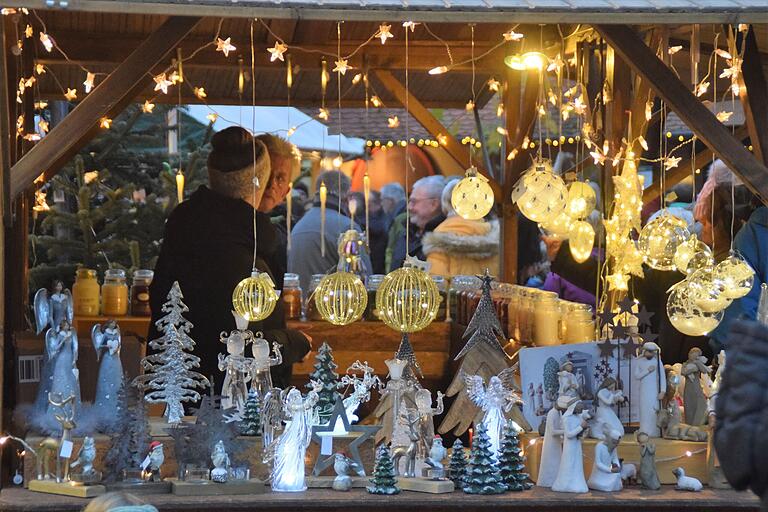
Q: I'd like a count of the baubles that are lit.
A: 13